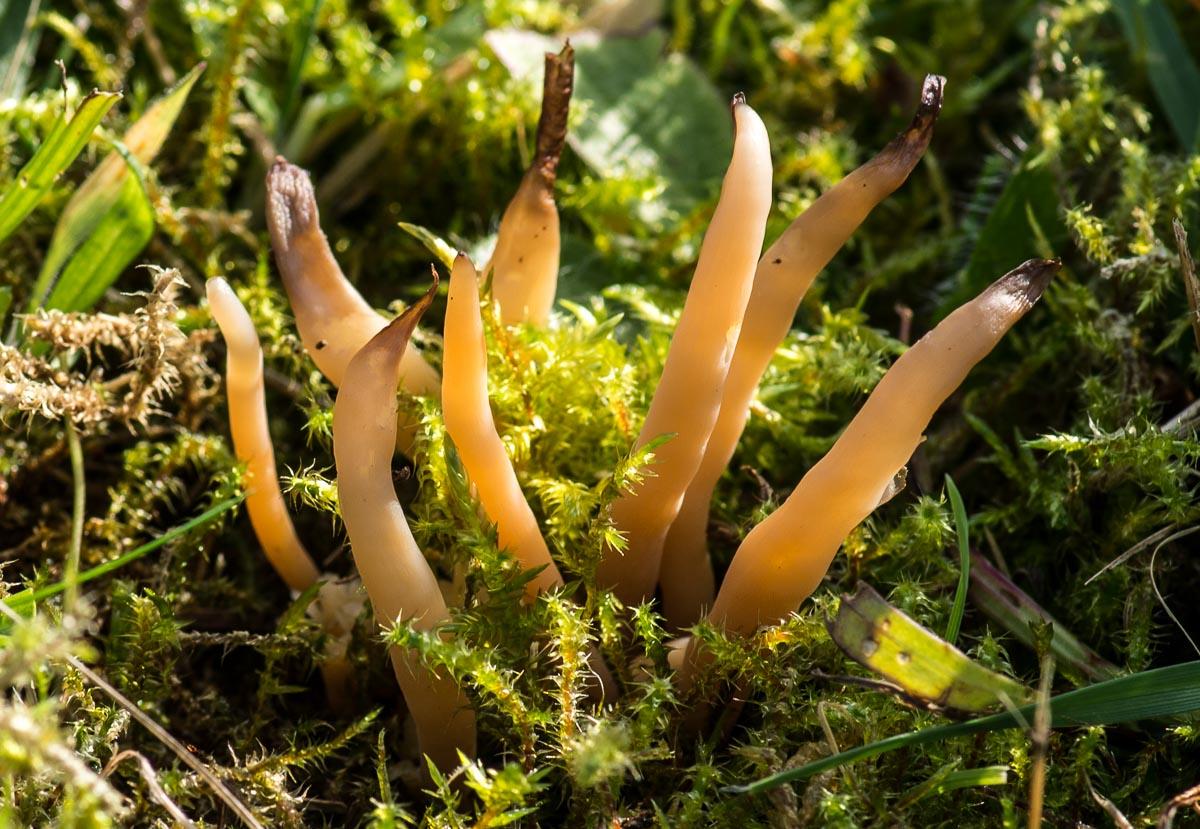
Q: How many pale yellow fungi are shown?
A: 8